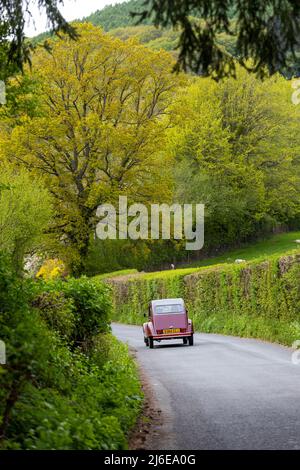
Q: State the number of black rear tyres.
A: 2